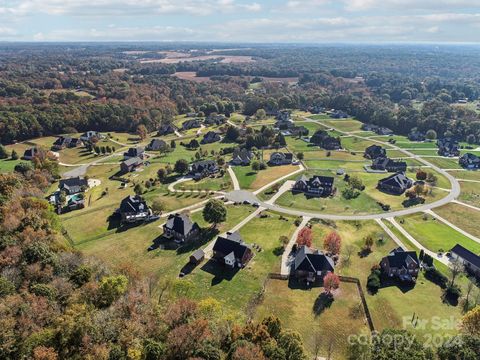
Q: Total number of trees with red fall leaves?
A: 3